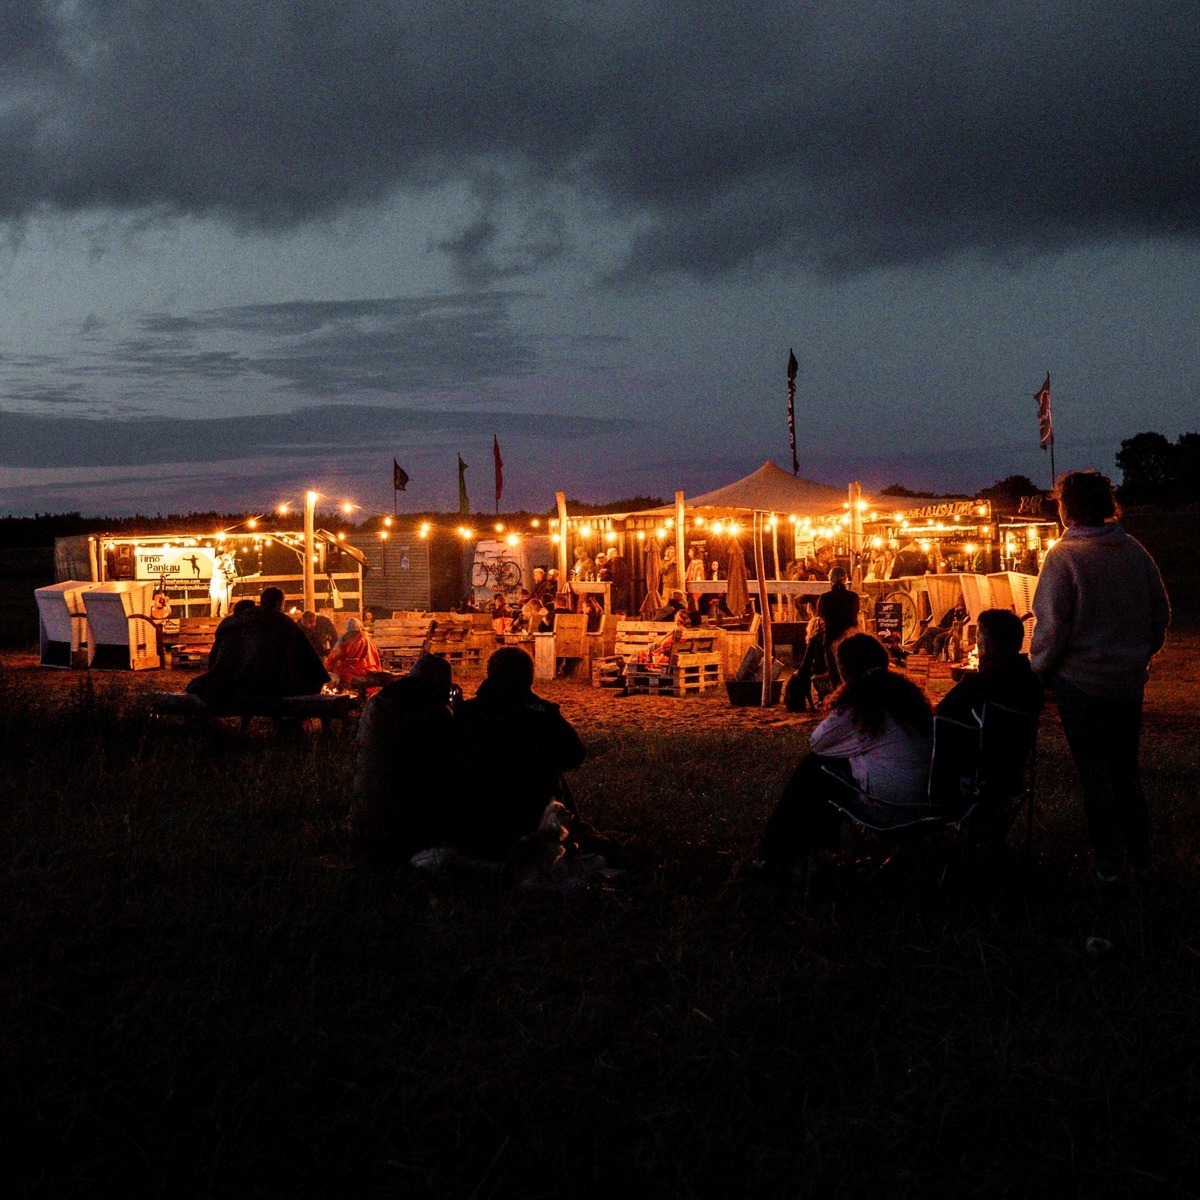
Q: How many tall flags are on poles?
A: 5